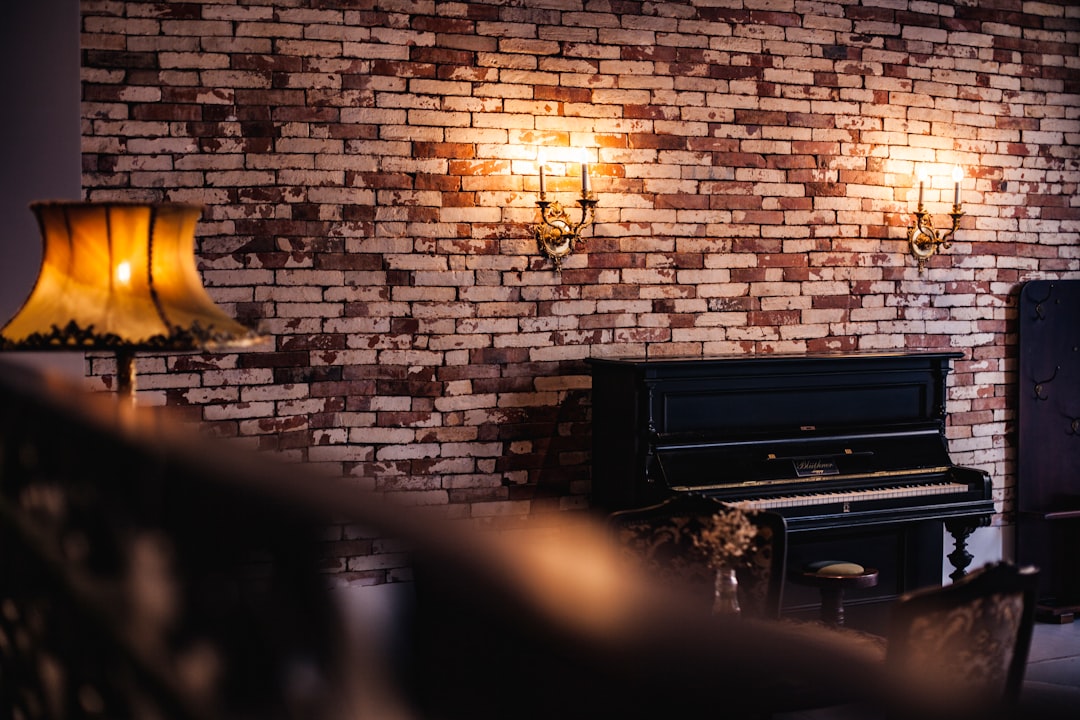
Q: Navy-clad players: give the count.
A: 0